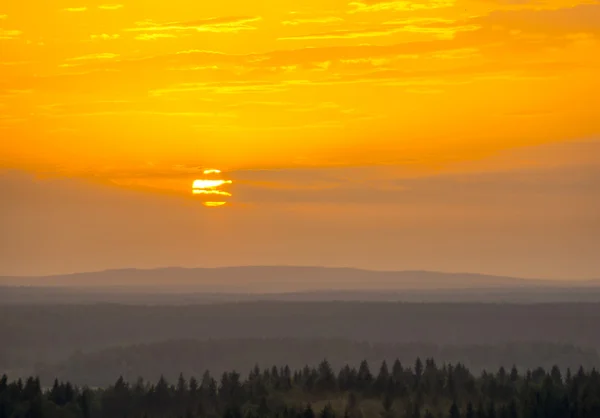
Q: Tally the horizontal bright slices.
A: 4